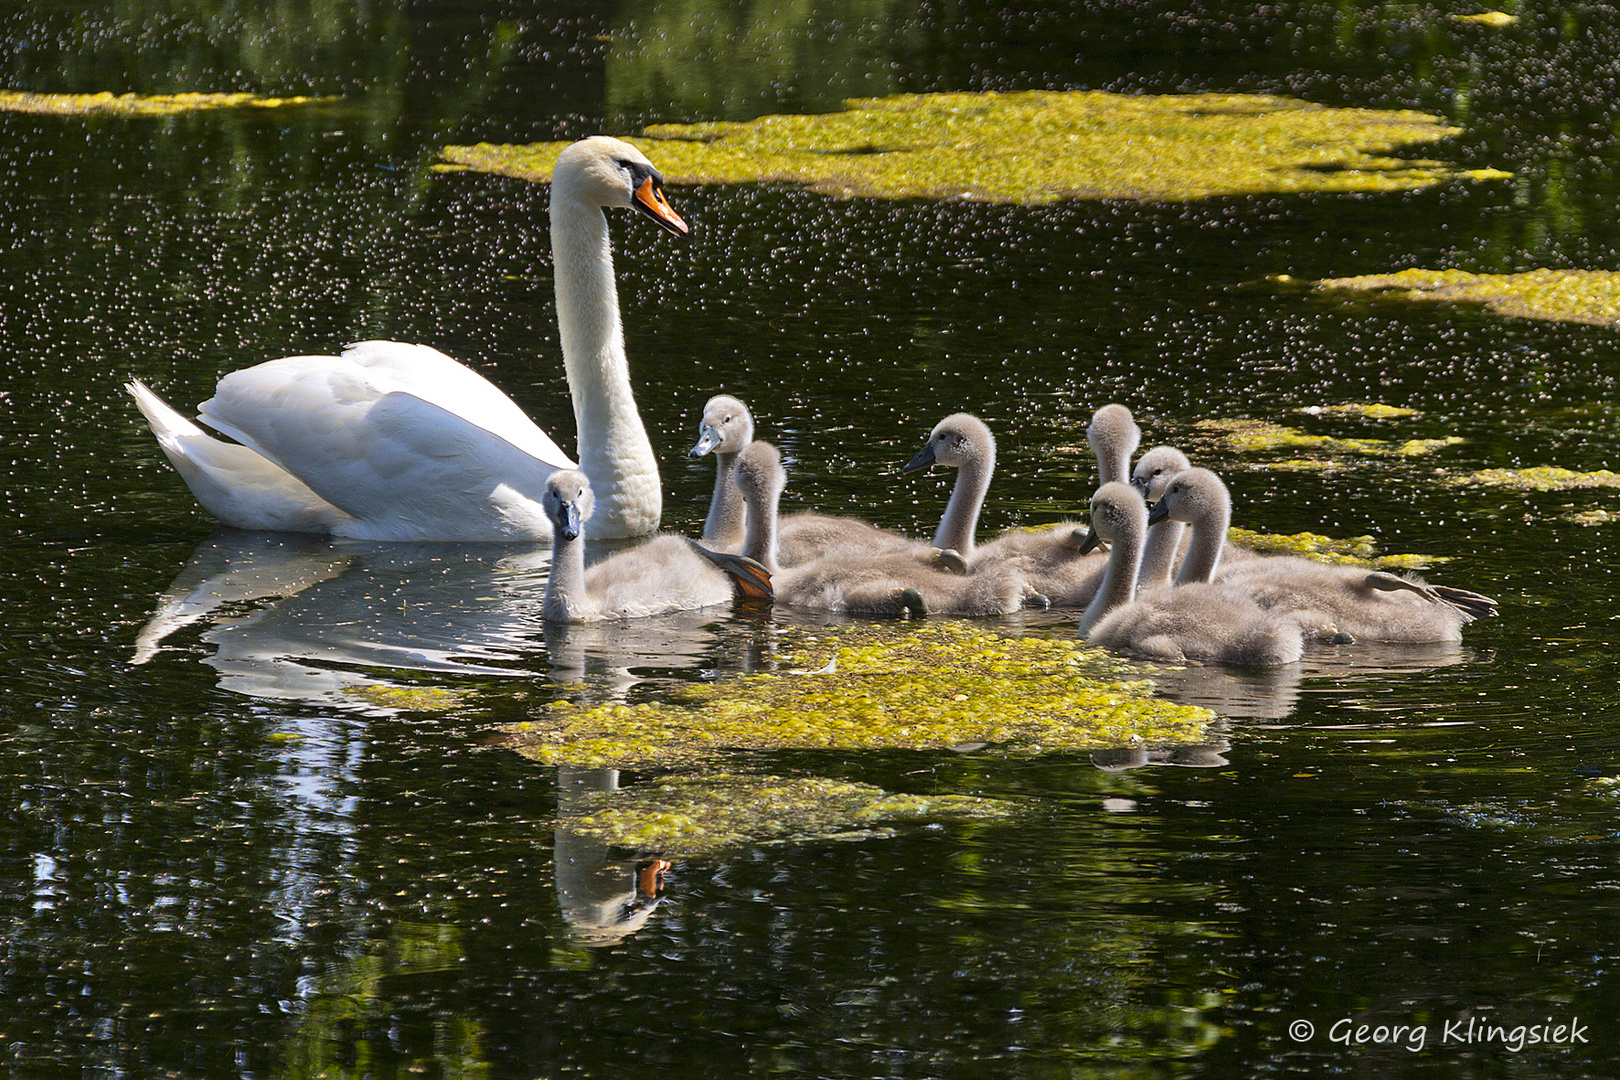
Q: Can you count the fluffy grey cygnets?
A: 8